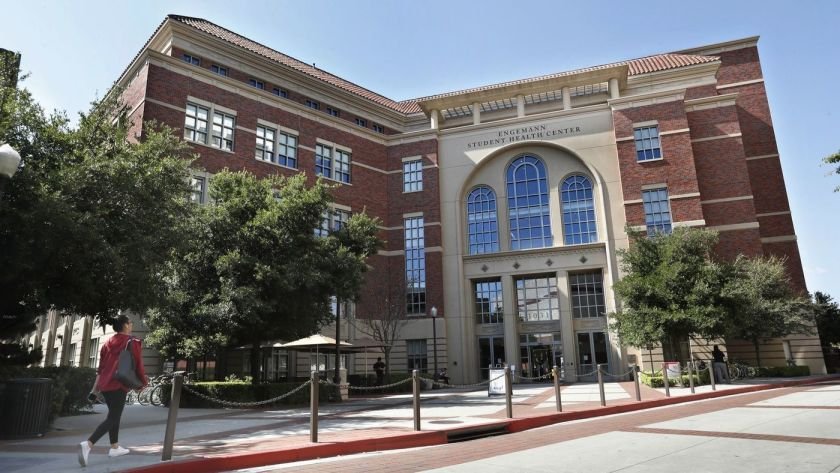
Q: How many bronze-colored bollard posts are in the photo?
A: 10